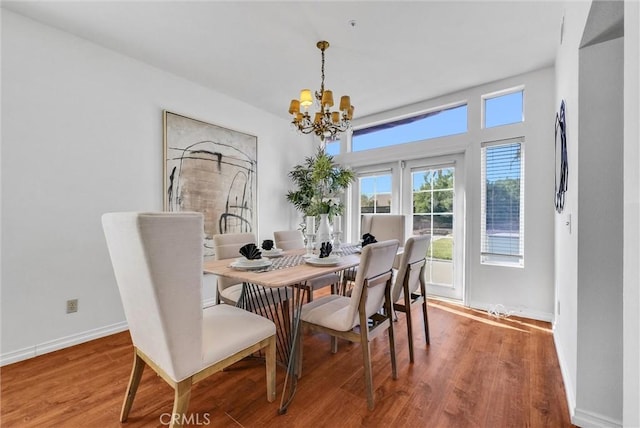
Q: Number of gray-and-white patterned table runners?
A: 1